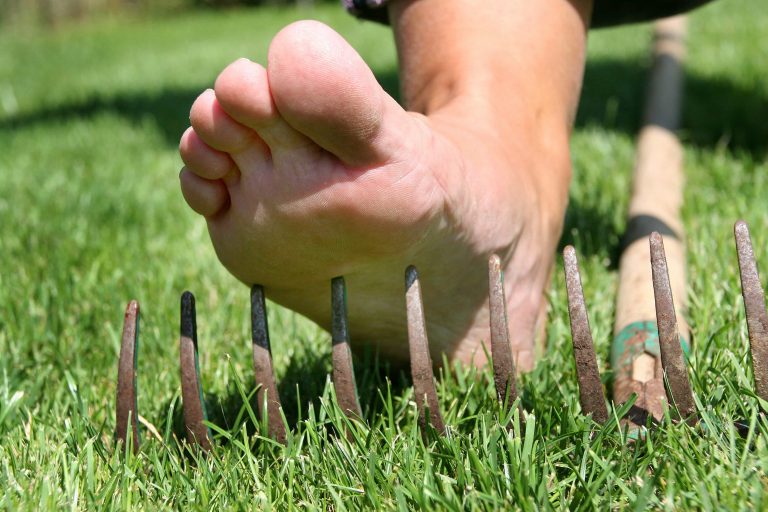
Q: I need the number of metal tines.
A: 9